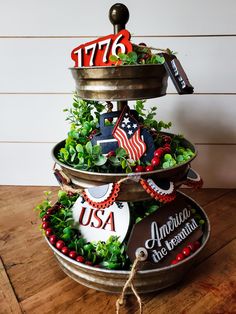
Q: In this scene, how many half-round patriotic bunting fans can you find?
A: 3